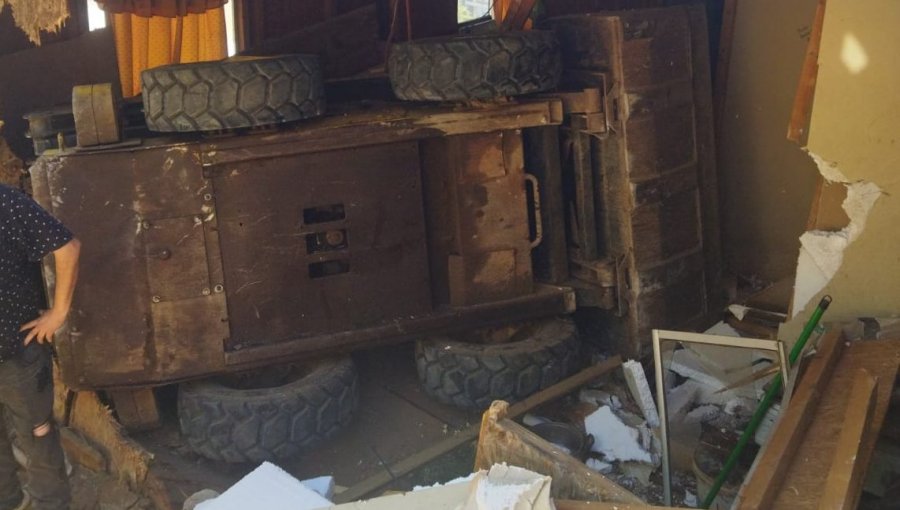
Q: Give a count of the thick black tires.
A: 4